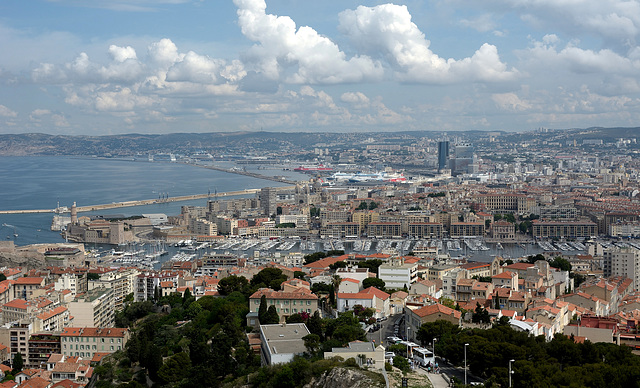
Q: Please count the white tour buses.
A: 2